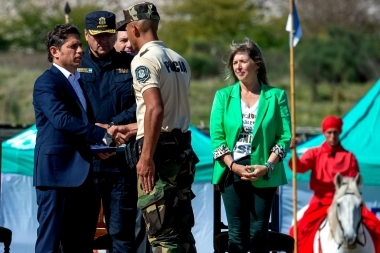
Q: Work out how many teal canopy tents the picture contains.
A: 2